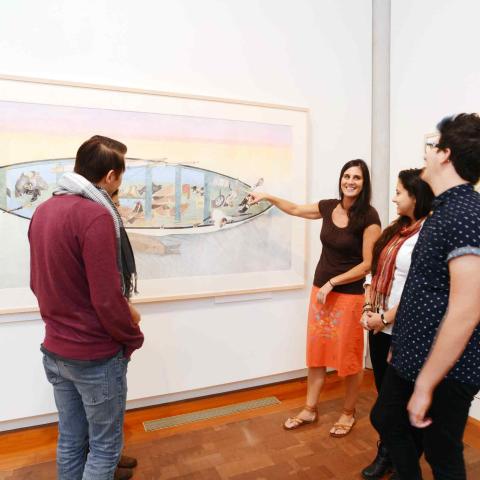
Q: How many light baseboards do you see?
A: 1